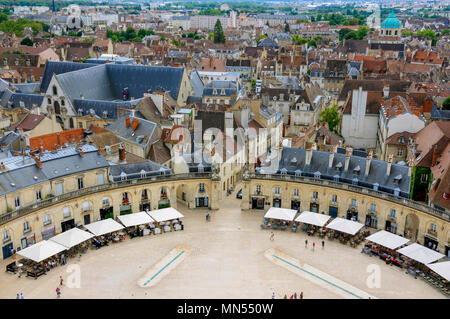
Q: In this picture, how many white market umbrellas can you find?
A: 11